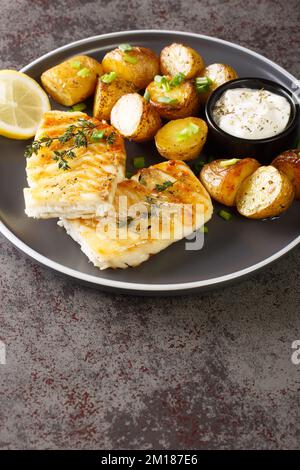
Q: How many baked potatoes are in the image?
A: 11